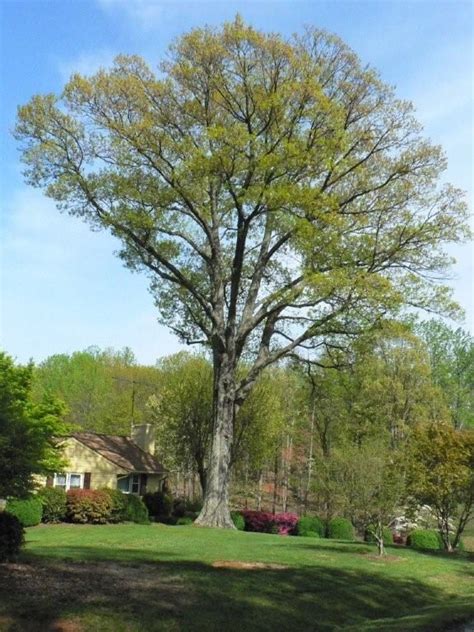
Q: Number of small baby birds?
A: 0